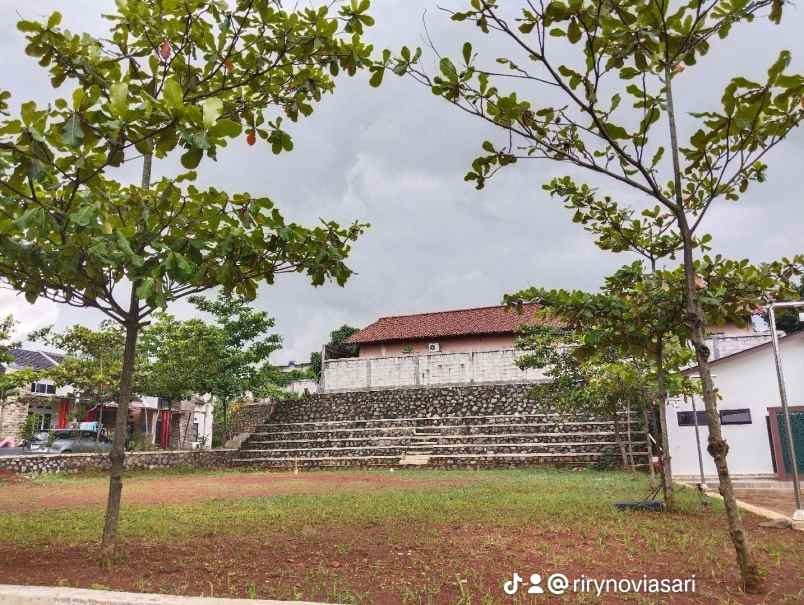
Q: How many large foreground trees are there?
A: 2